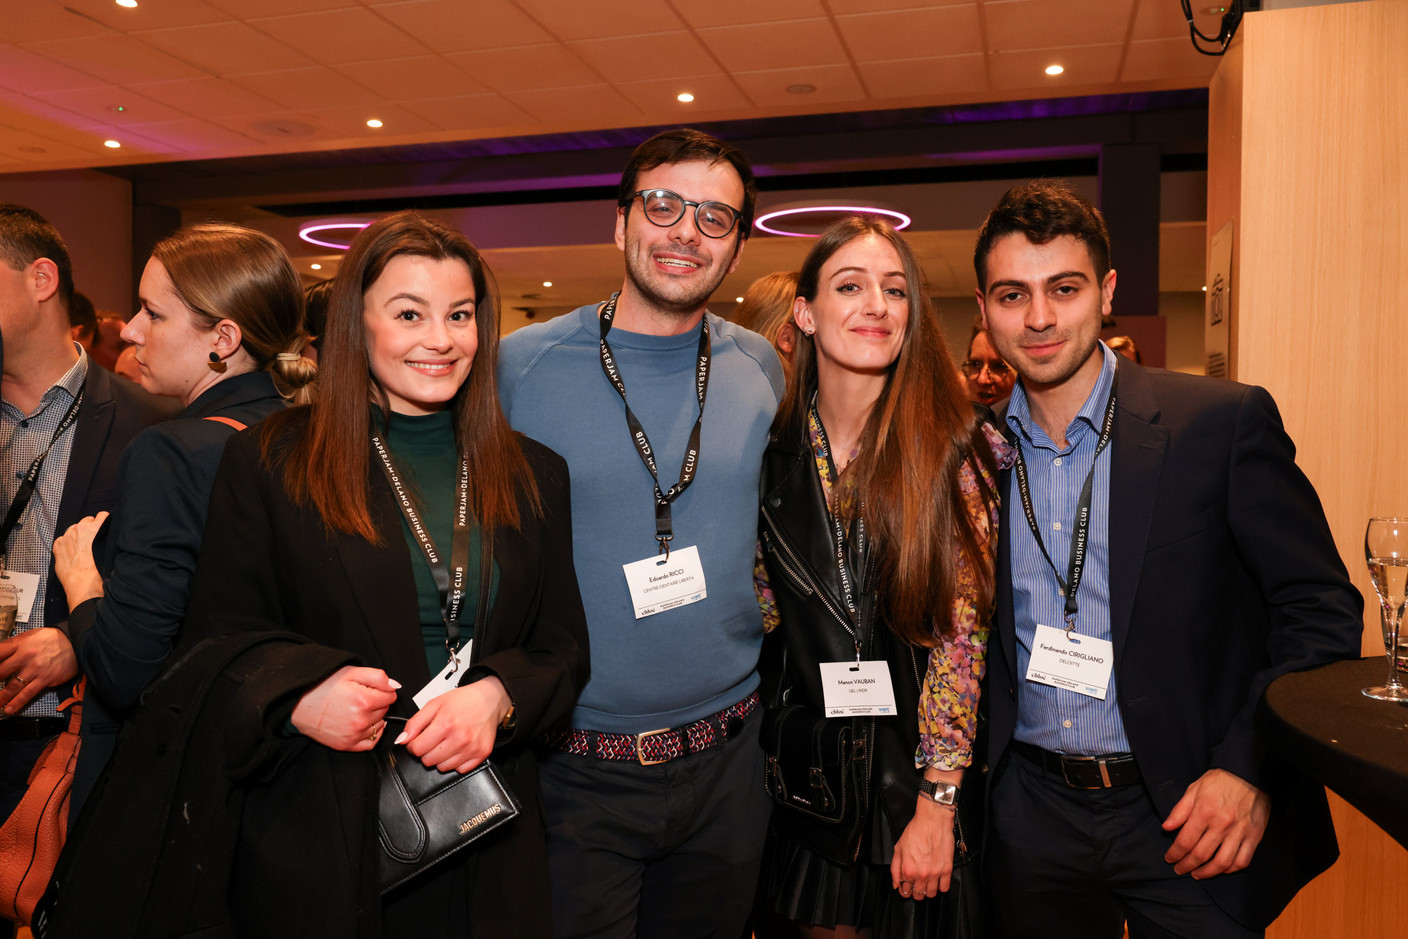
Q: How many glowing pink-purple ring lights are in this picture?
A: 2